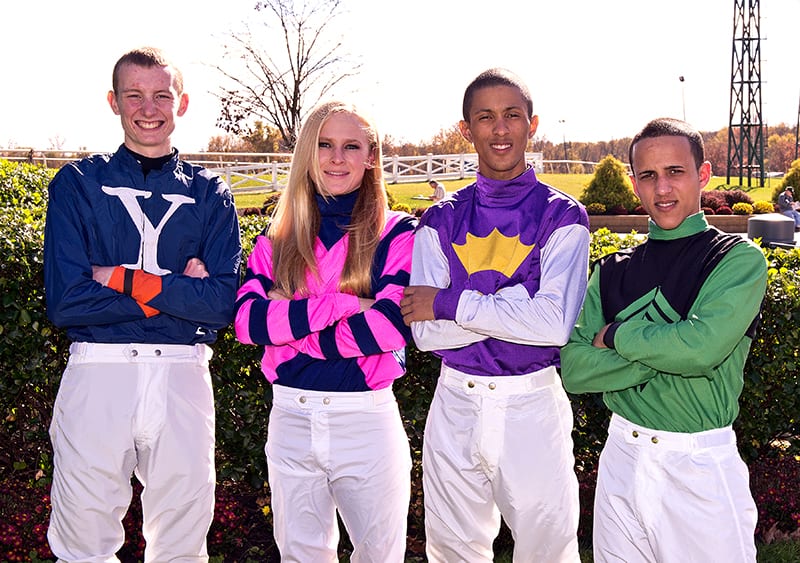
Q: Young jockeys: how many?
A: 4